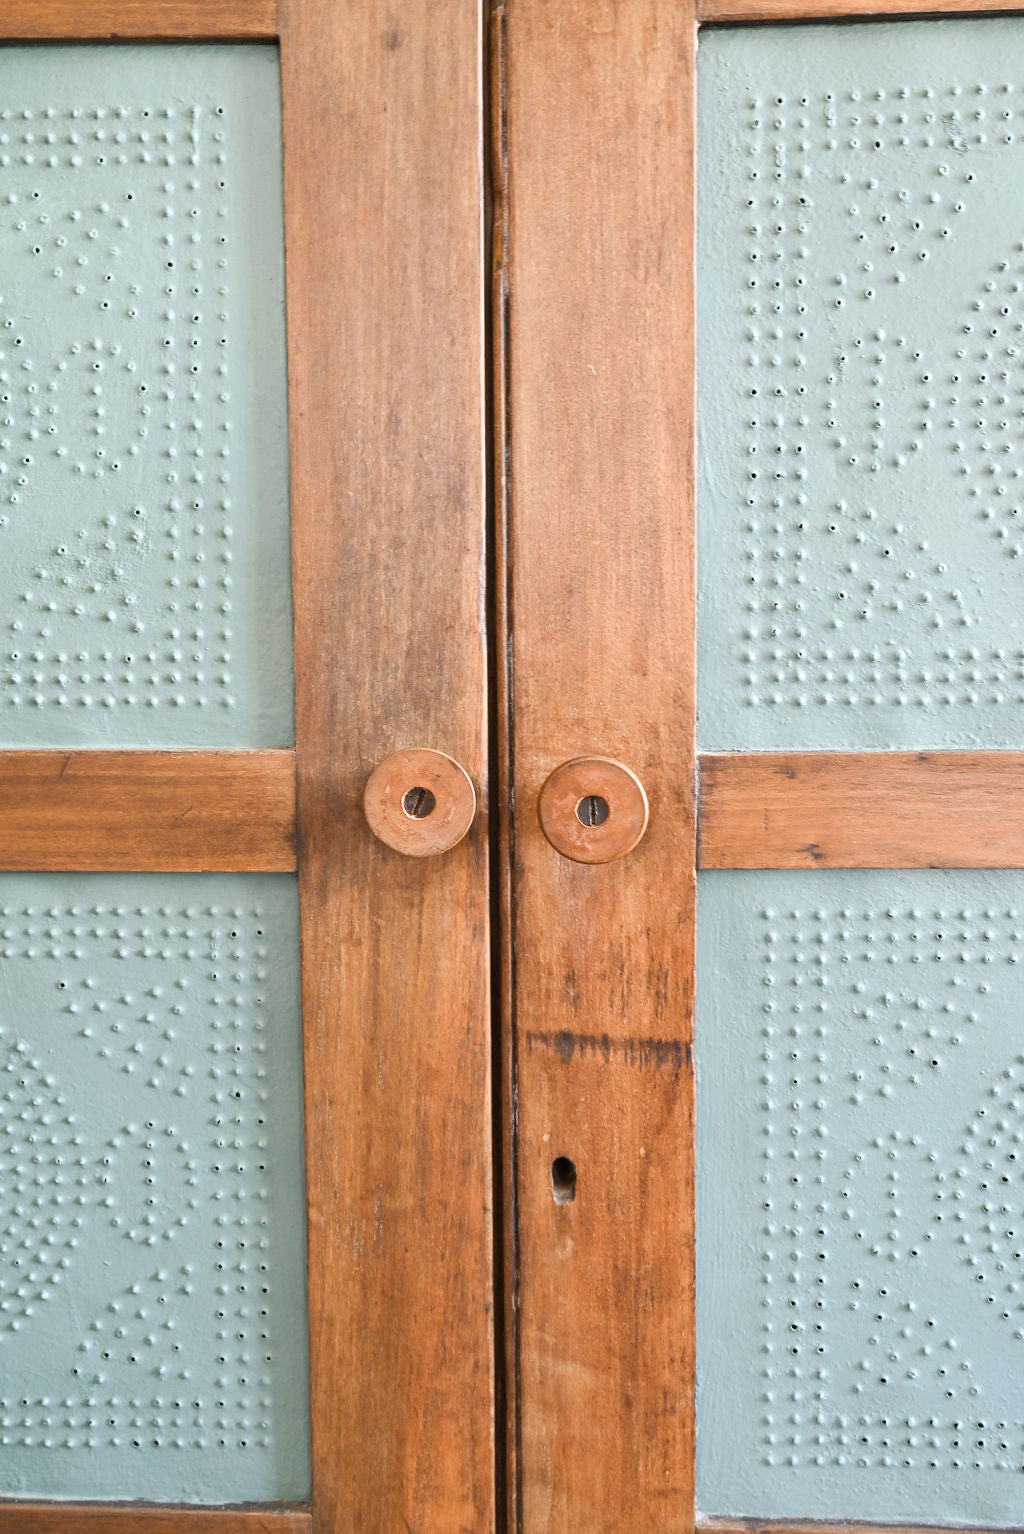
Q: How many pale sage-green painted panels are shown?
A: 4